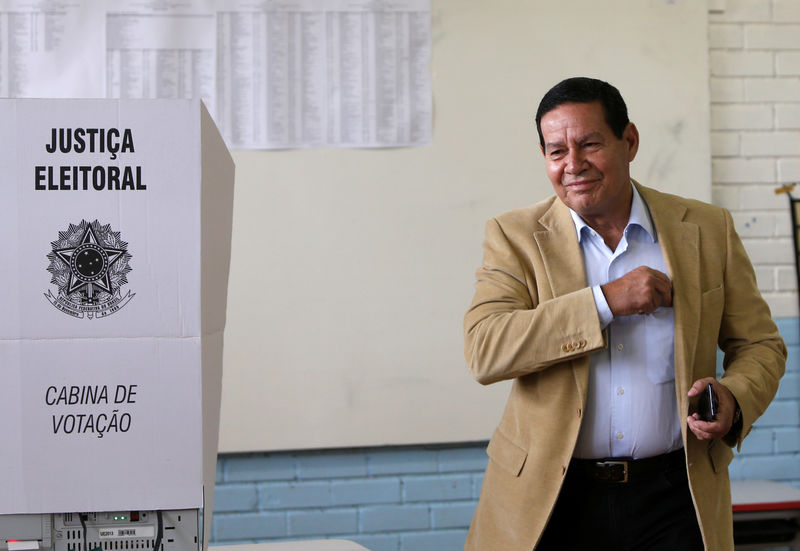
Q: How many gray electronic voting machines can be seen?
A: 1